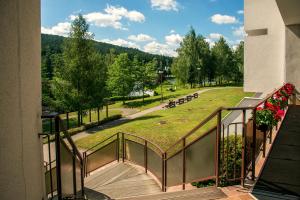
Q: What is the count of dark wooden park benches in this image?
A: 4